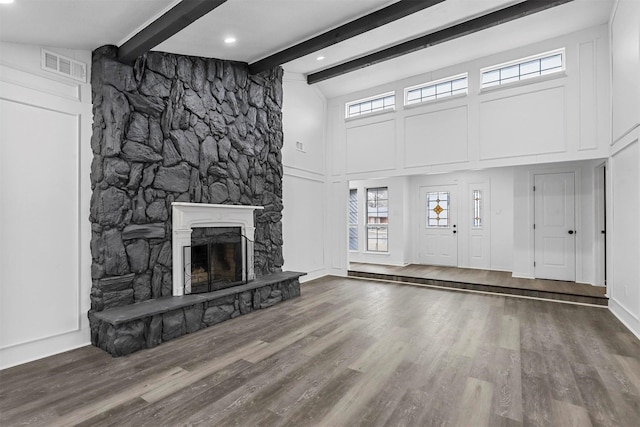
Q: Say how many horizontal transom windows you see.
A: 3